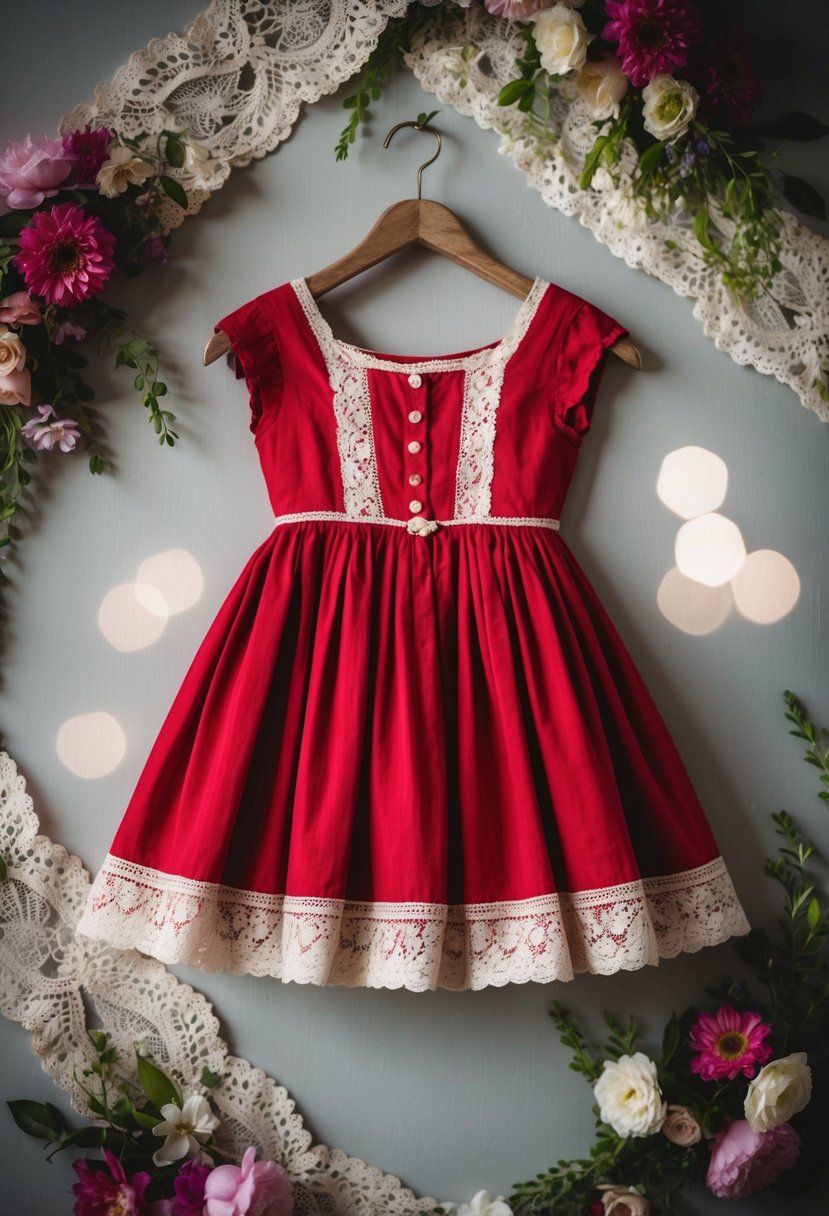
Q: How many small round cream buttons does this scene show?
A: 5